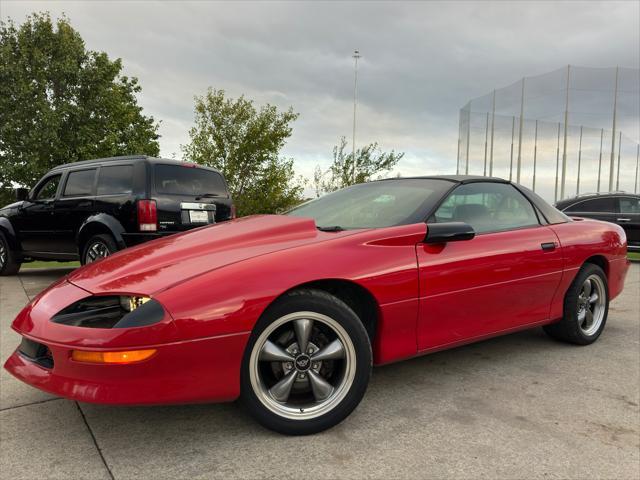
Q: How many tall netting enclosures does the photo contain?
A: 1